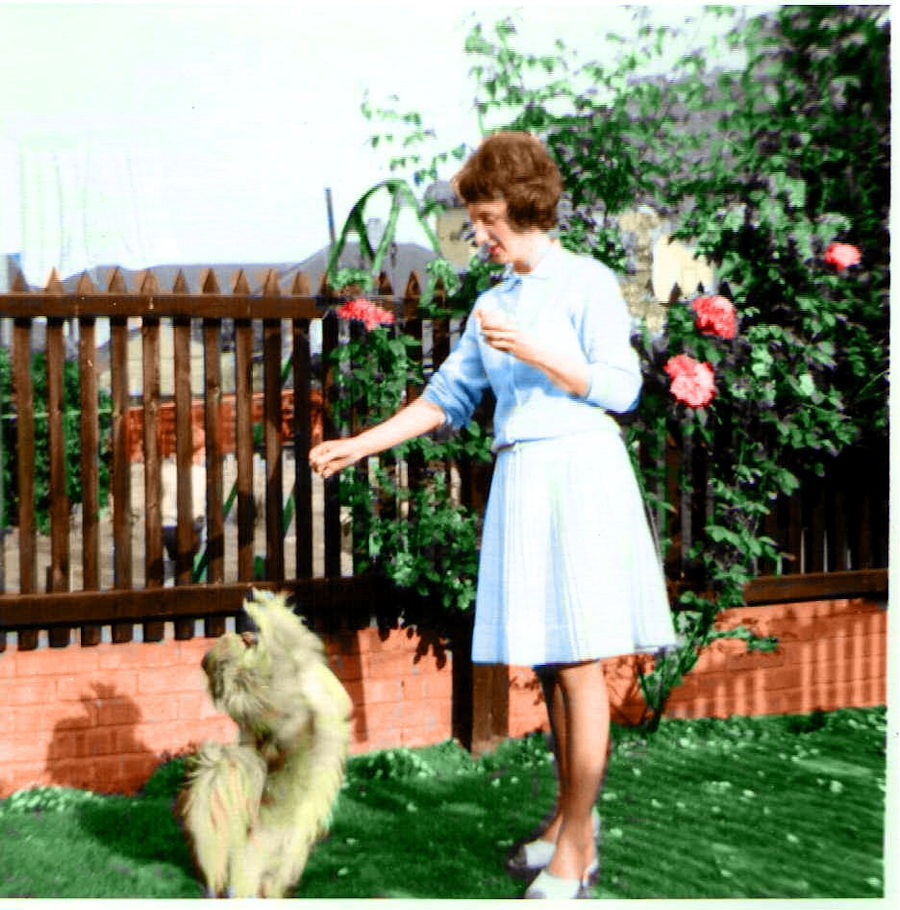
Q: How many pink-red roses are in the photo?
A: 4